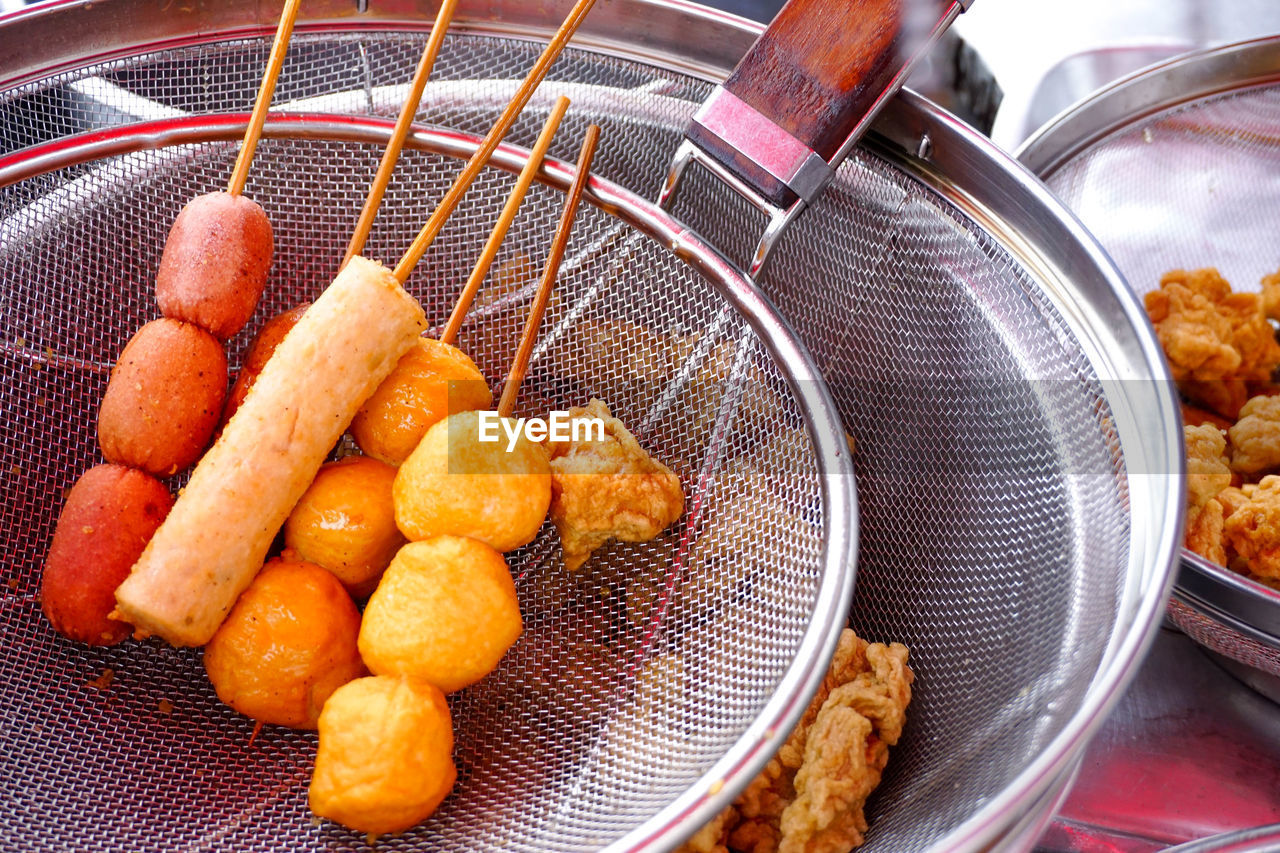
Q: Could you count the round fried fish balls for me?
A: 6